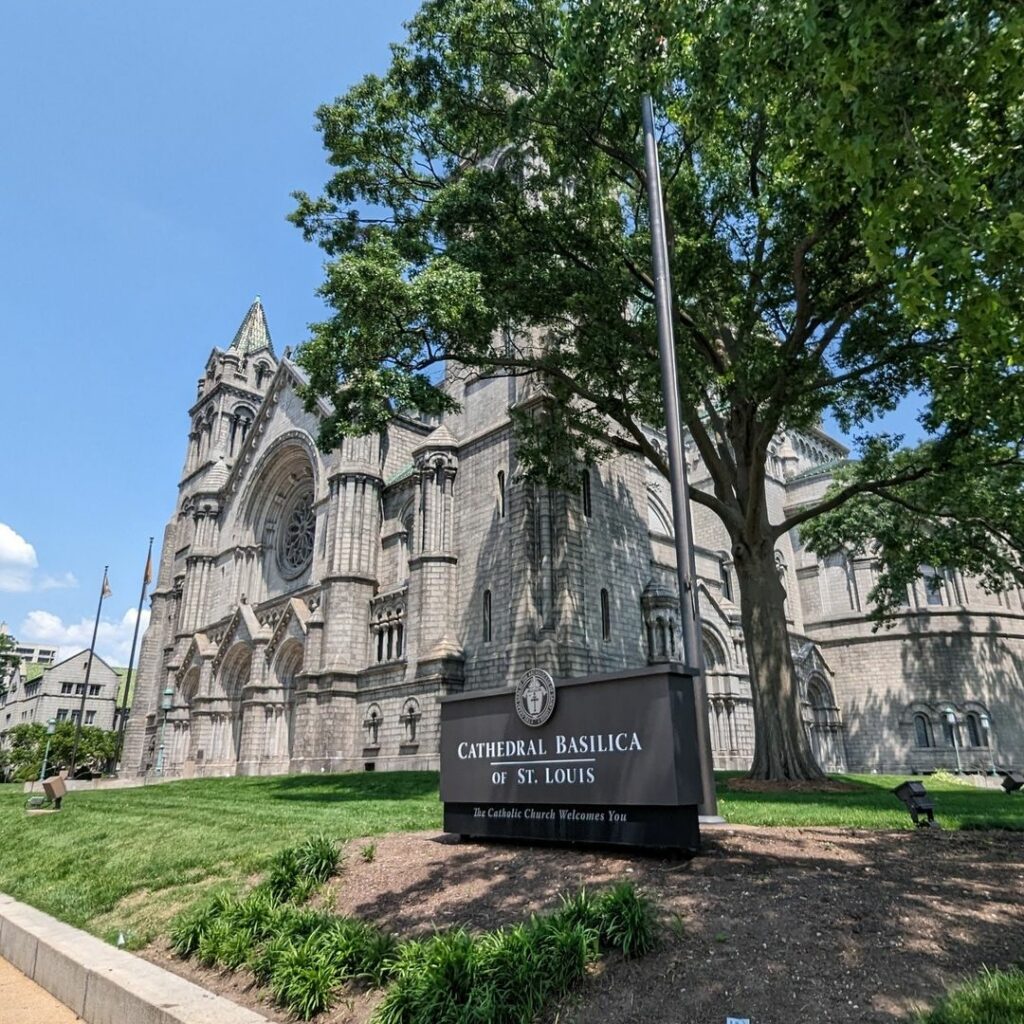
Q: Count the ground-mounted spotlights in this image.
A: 3